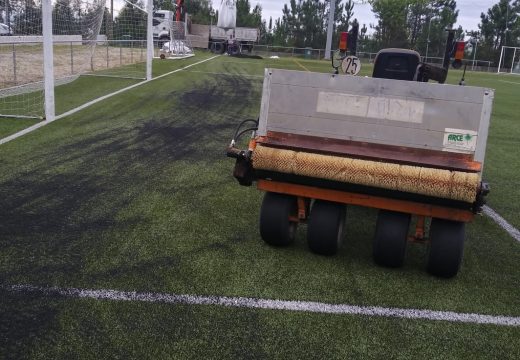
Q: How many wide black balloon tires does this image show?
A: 4